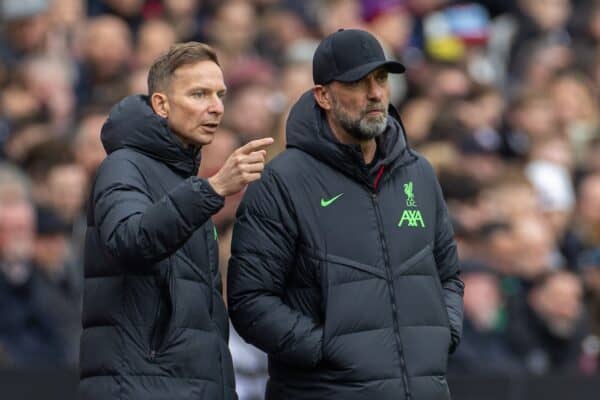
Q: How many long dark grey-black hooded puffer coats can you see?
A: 2